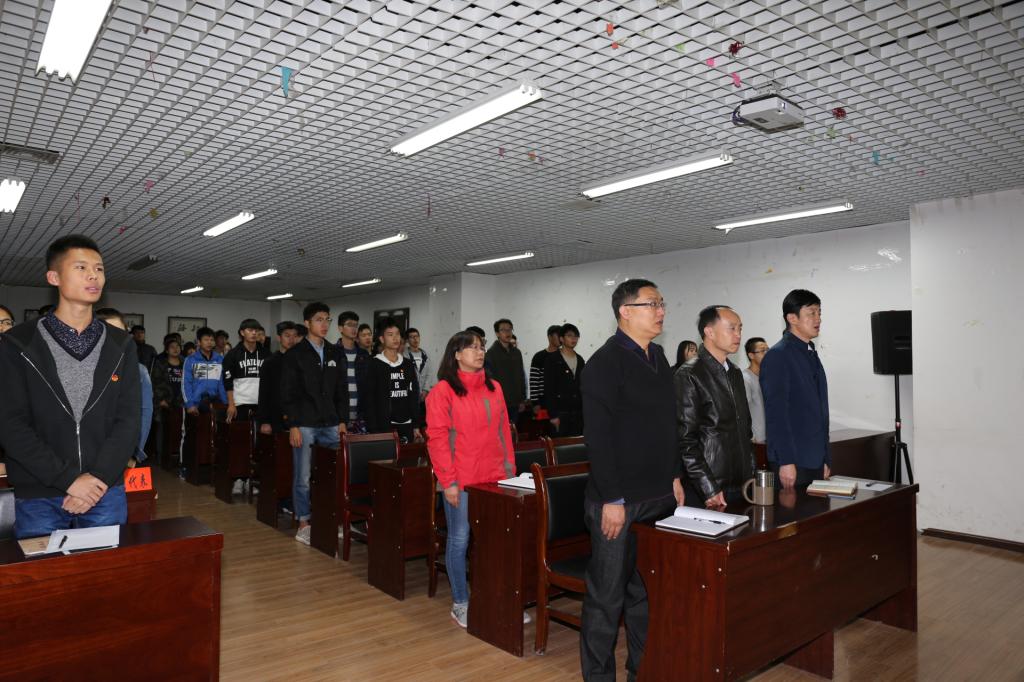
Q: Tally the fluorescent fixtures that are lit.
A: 12